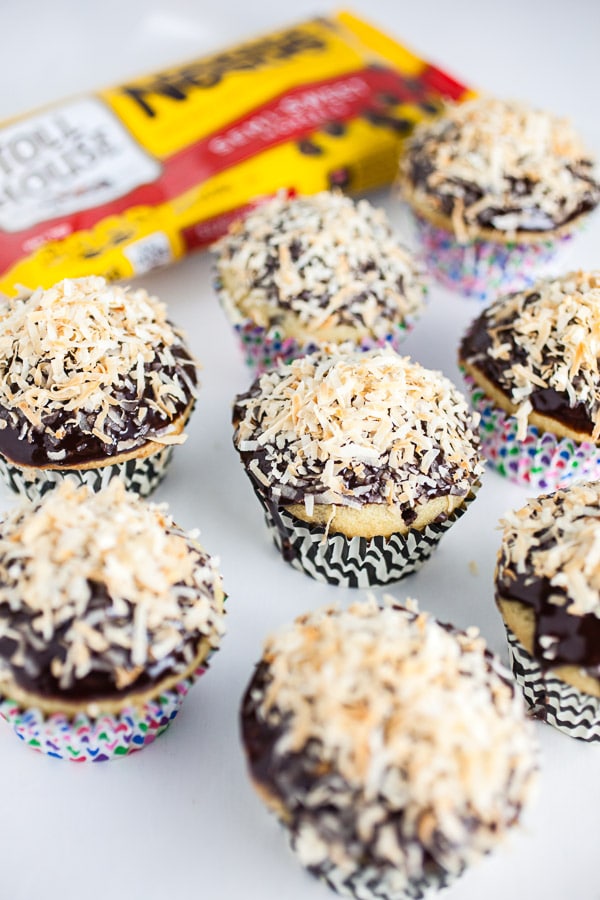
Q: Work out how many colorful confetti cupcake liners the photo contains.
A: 4